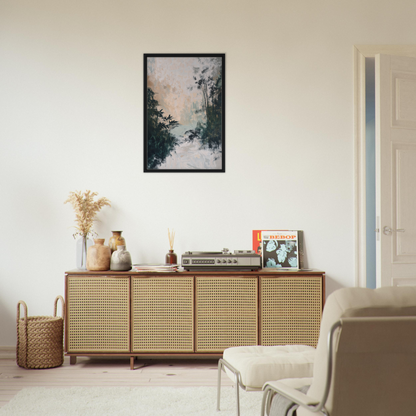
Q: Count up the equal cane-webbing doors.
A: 4